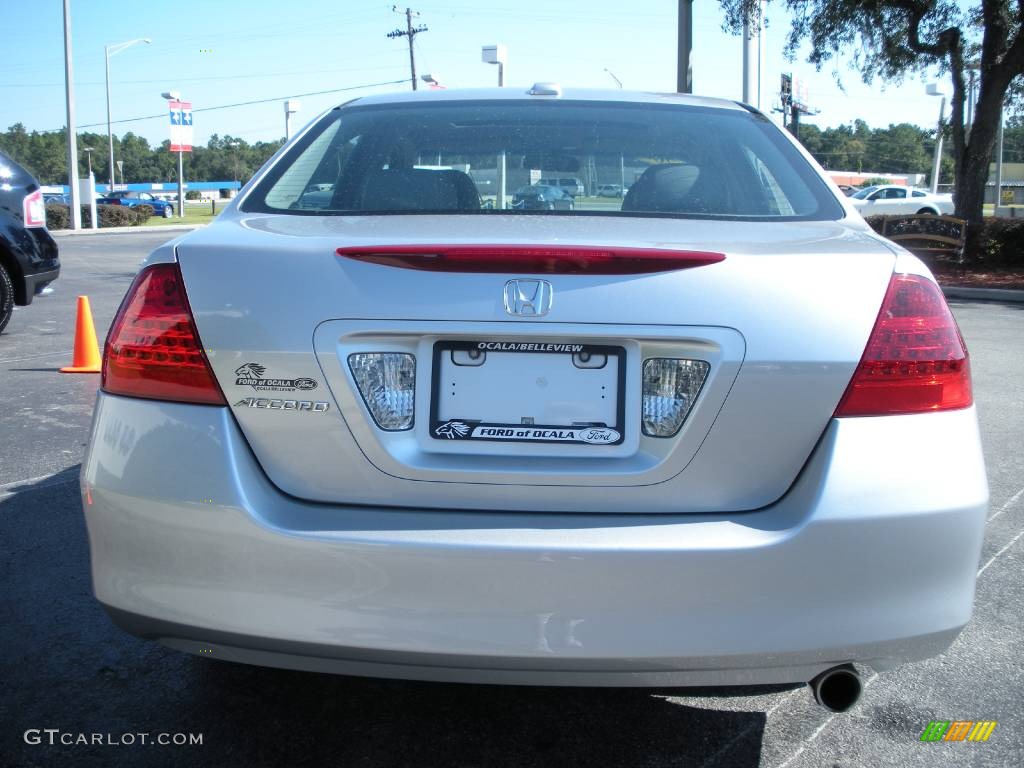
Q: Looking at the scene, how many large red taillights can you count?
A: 2